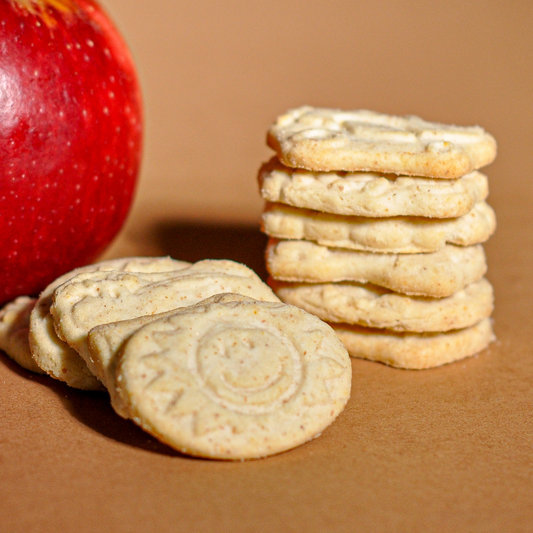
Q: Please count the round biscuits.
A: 1